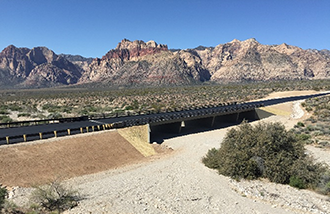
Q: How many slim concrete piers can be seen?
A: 3